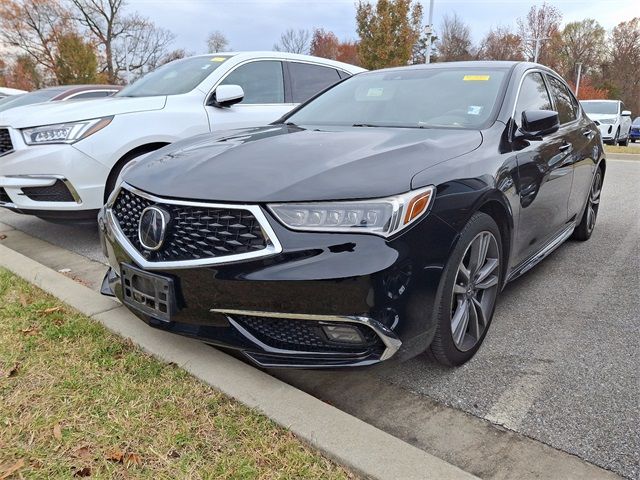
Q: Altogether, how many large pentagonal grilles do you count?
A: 1